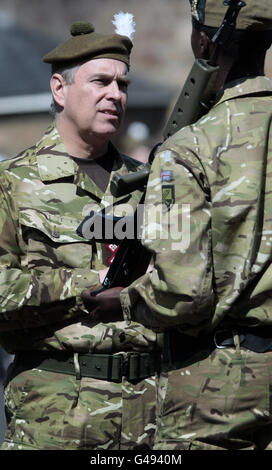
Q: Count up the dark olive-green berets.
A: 1